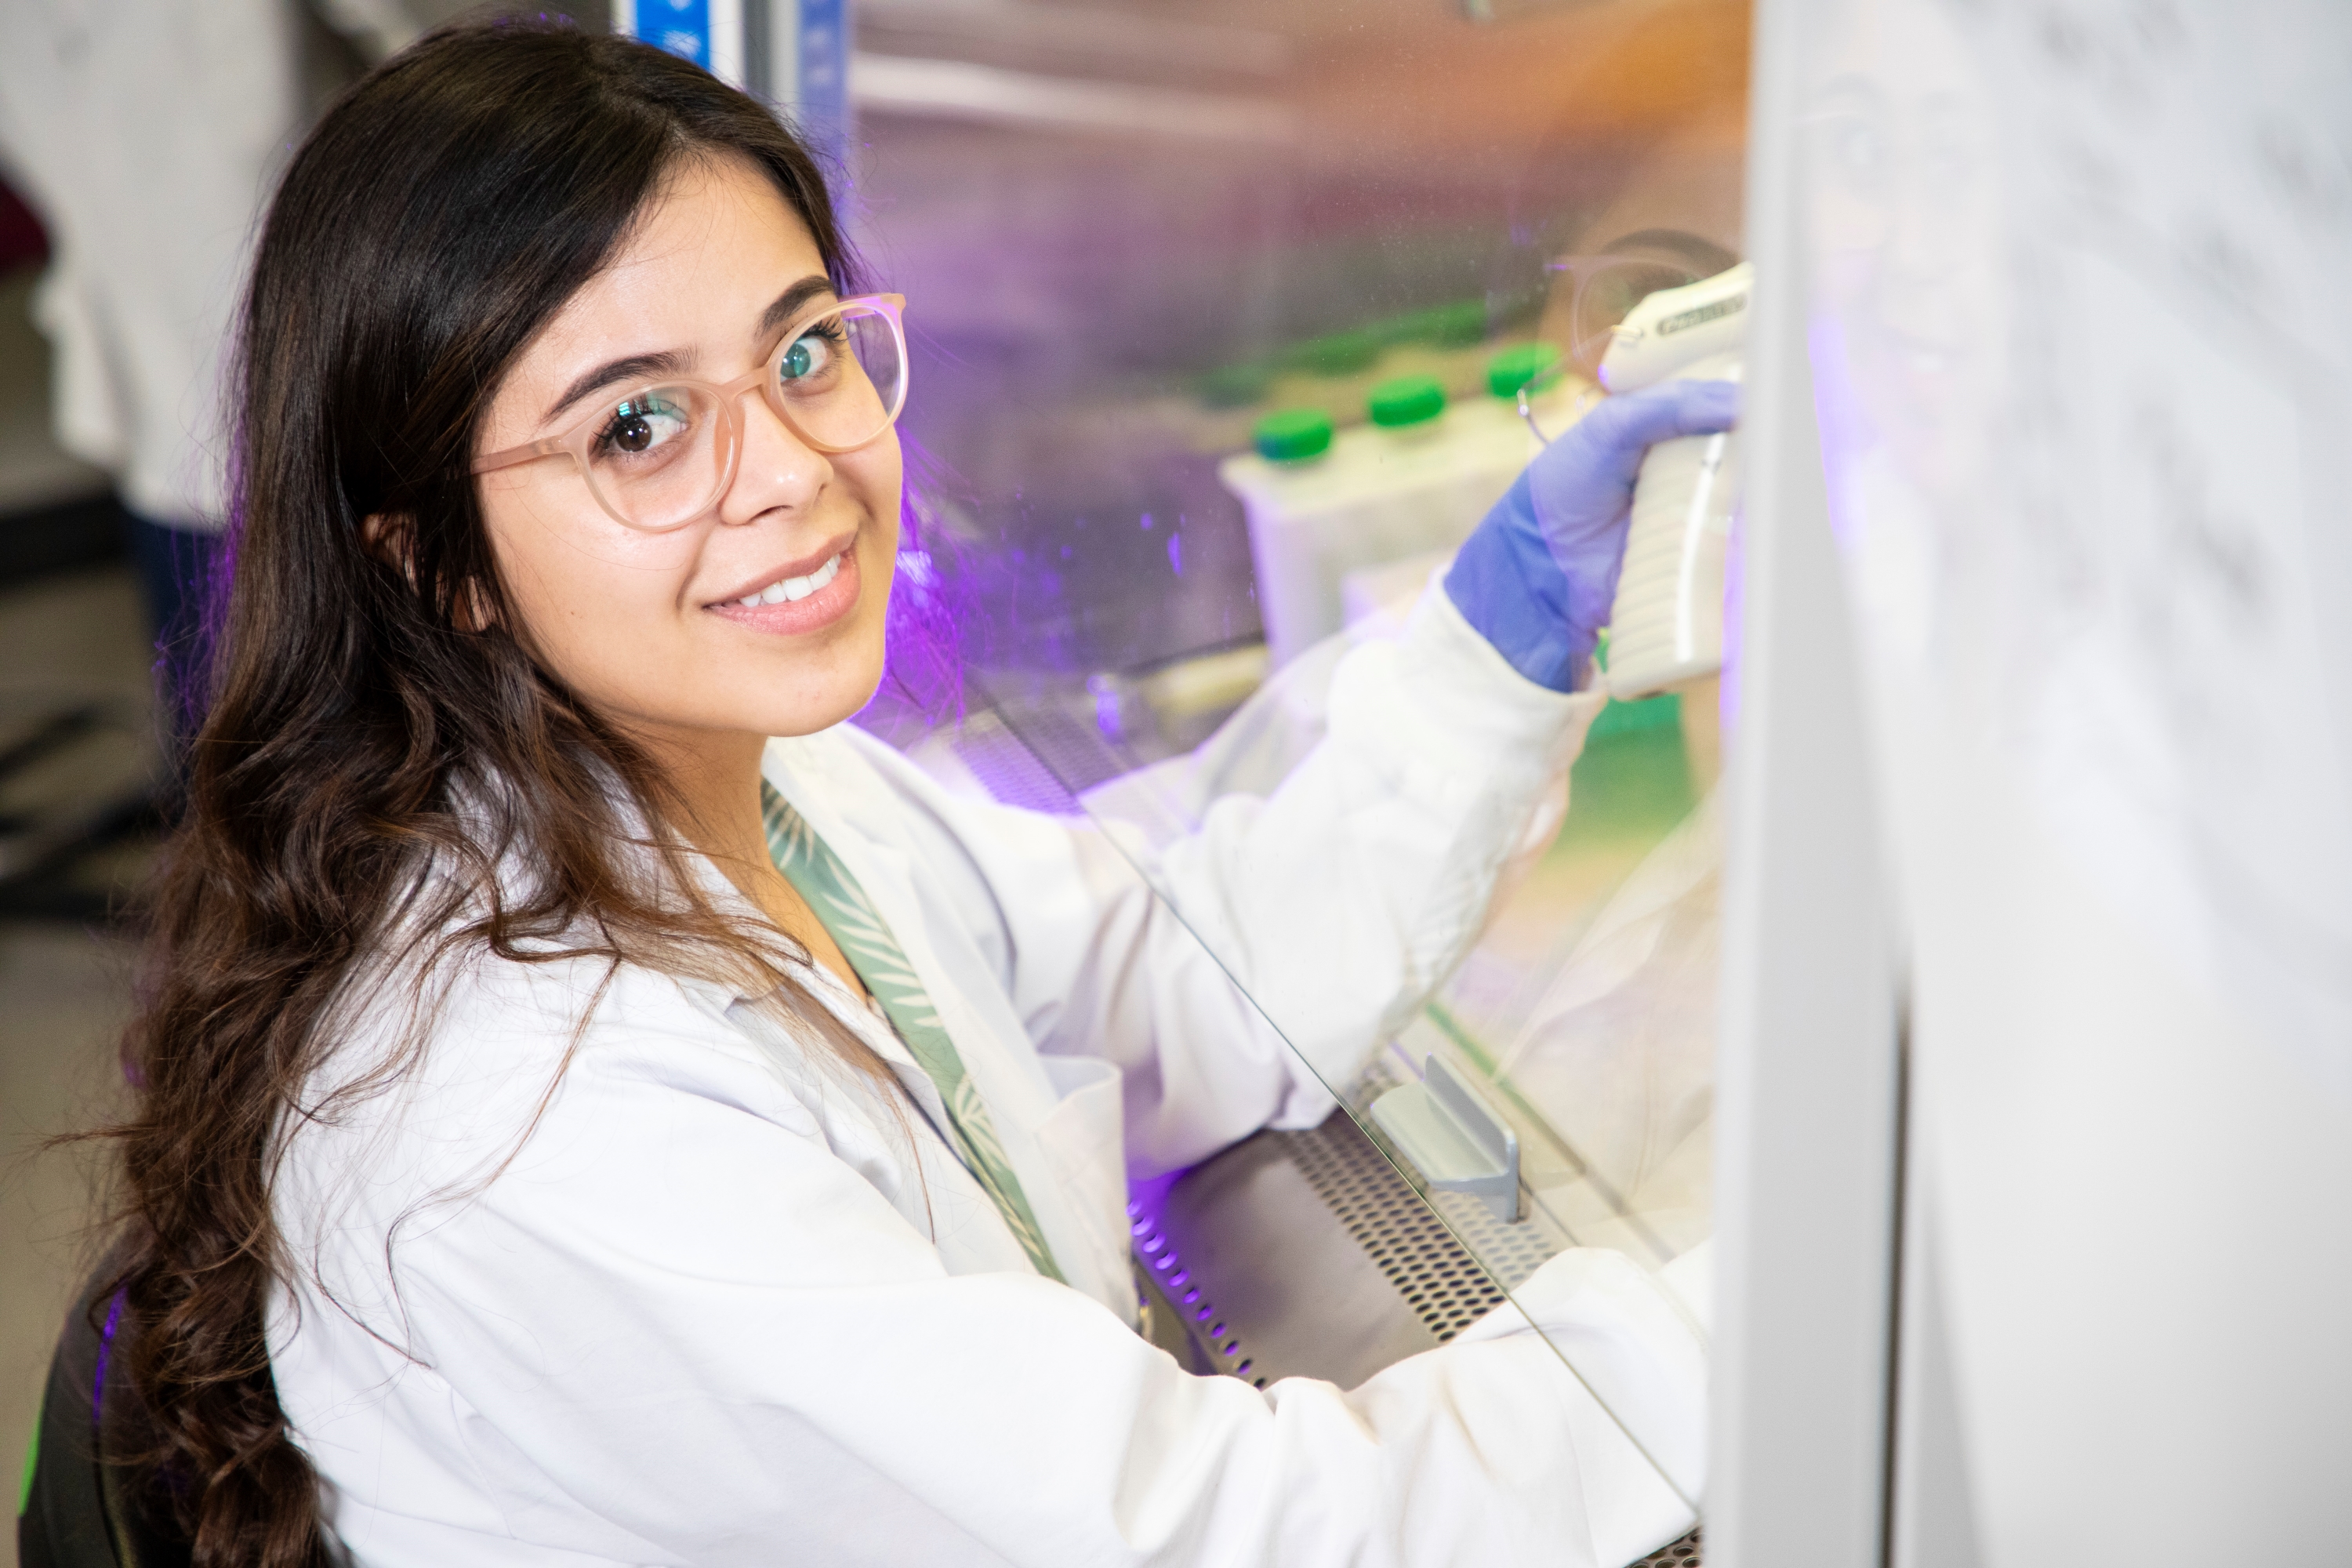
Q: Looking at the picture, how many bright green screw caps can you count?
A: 3